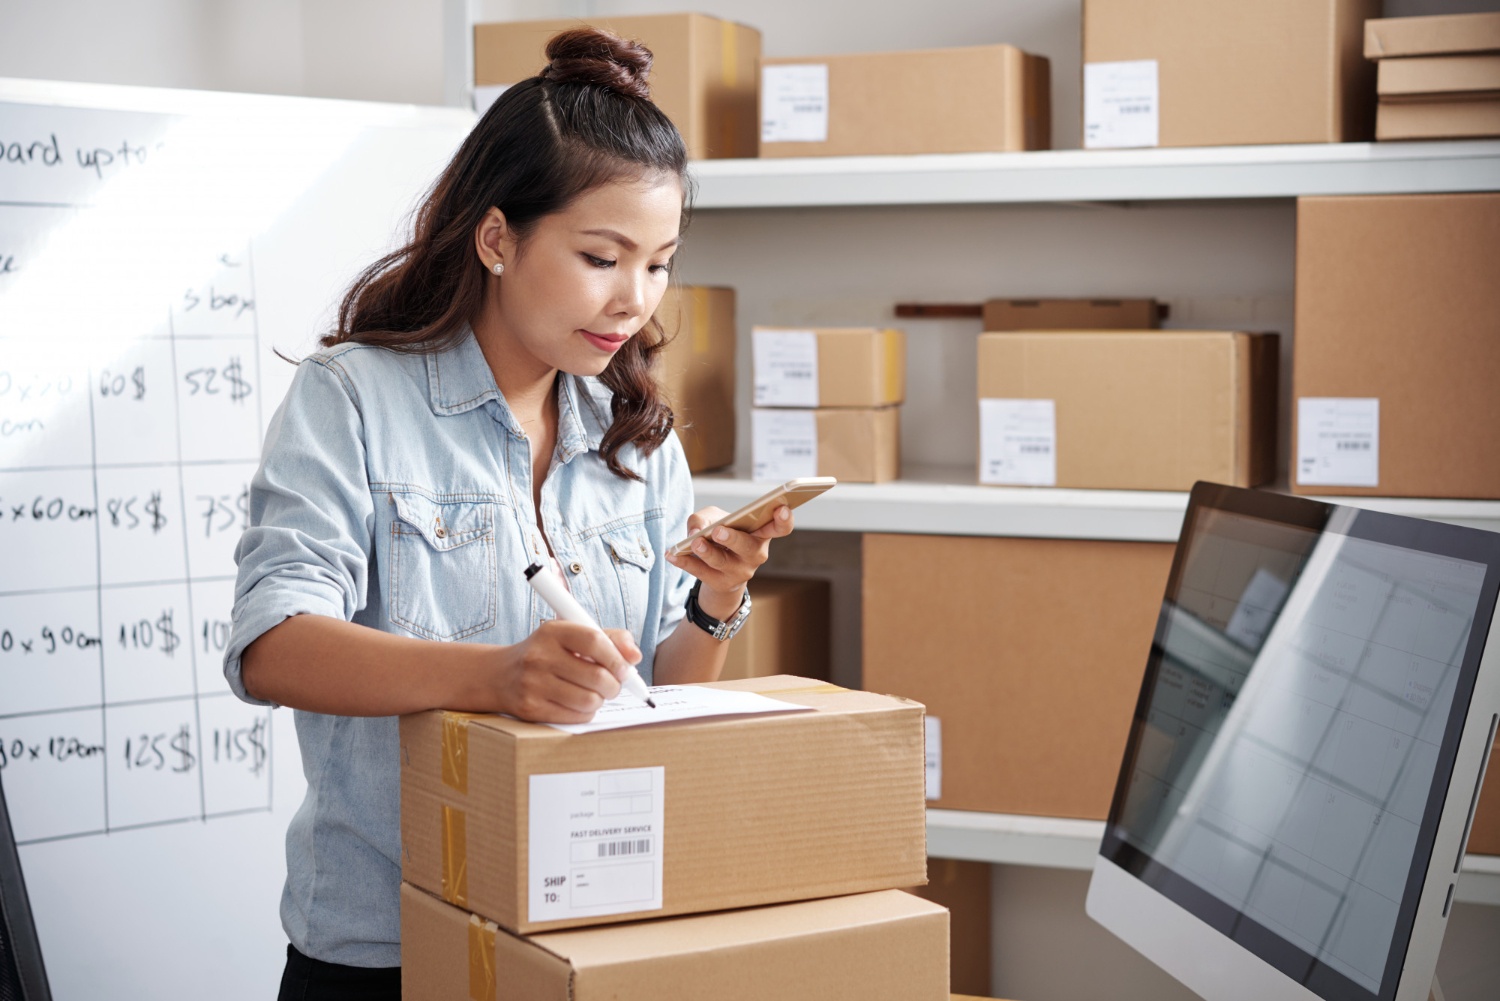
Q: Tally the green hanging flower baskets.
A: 0